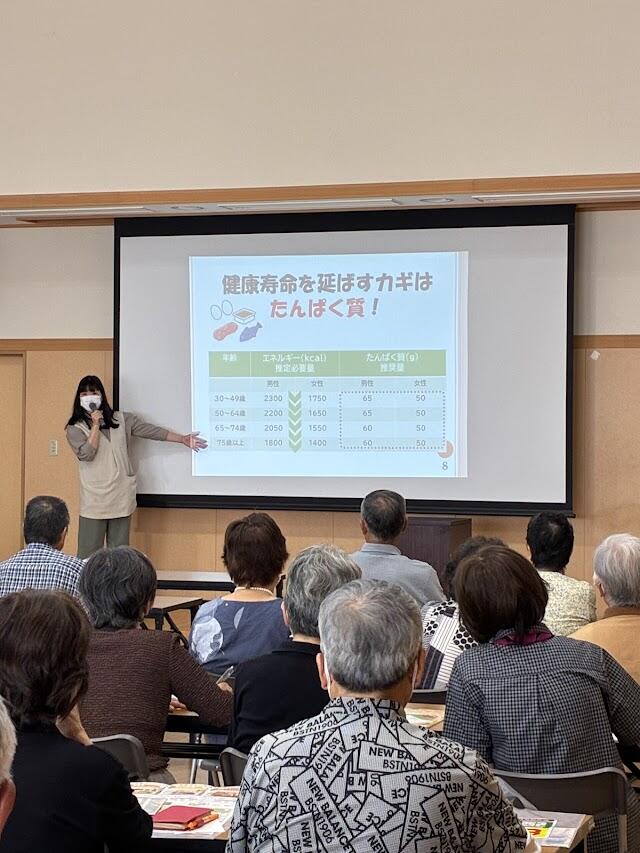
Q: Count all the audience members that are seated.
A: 12